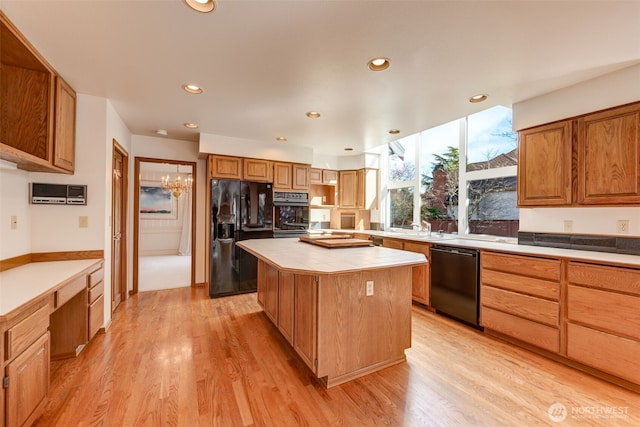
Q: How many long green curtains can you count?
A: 0